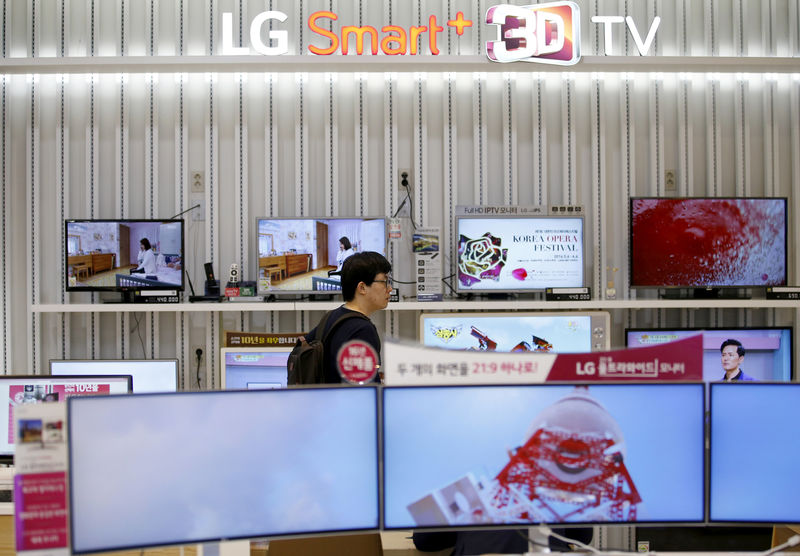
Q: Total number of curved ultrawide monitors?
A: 3